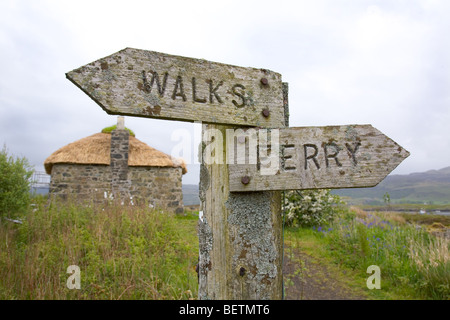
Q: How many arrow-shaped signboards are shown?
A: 2